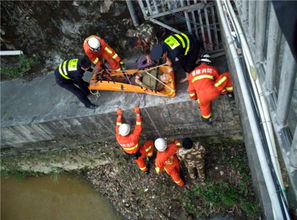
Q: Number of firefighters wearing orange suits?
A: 4